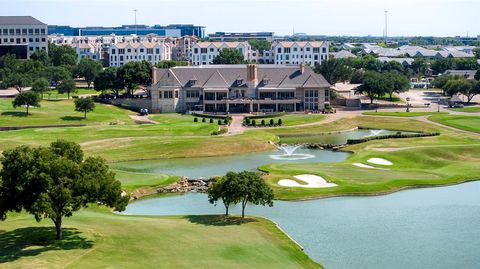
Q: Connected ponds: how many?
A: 3